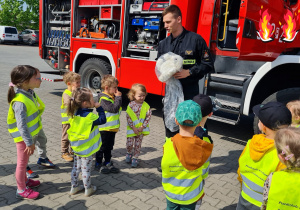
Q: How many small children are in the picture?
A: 11